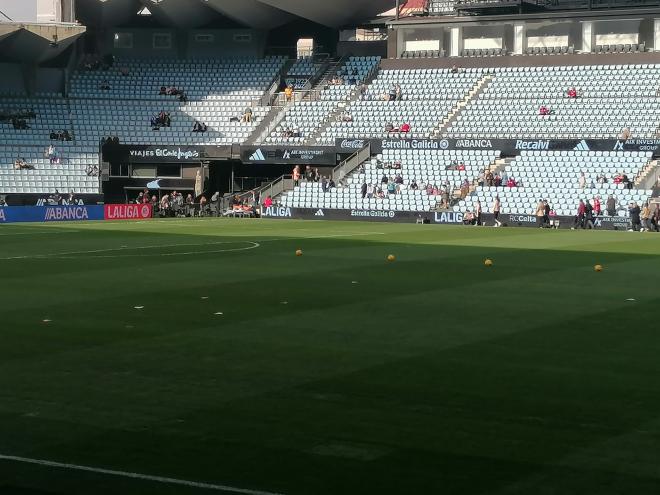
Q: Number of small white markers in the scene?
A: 7